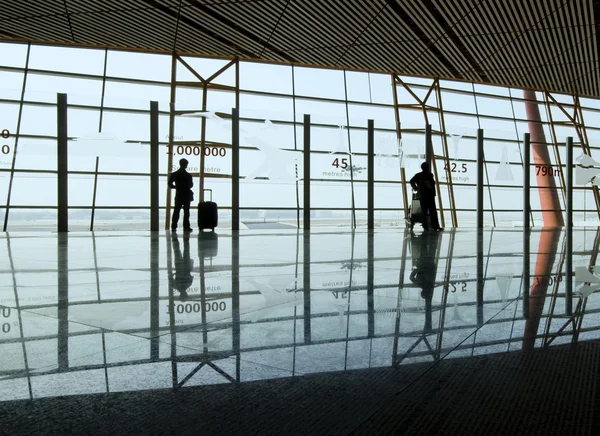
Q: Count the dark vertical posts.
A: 9